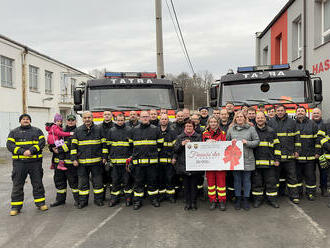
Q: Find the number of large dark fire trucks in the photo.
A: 2